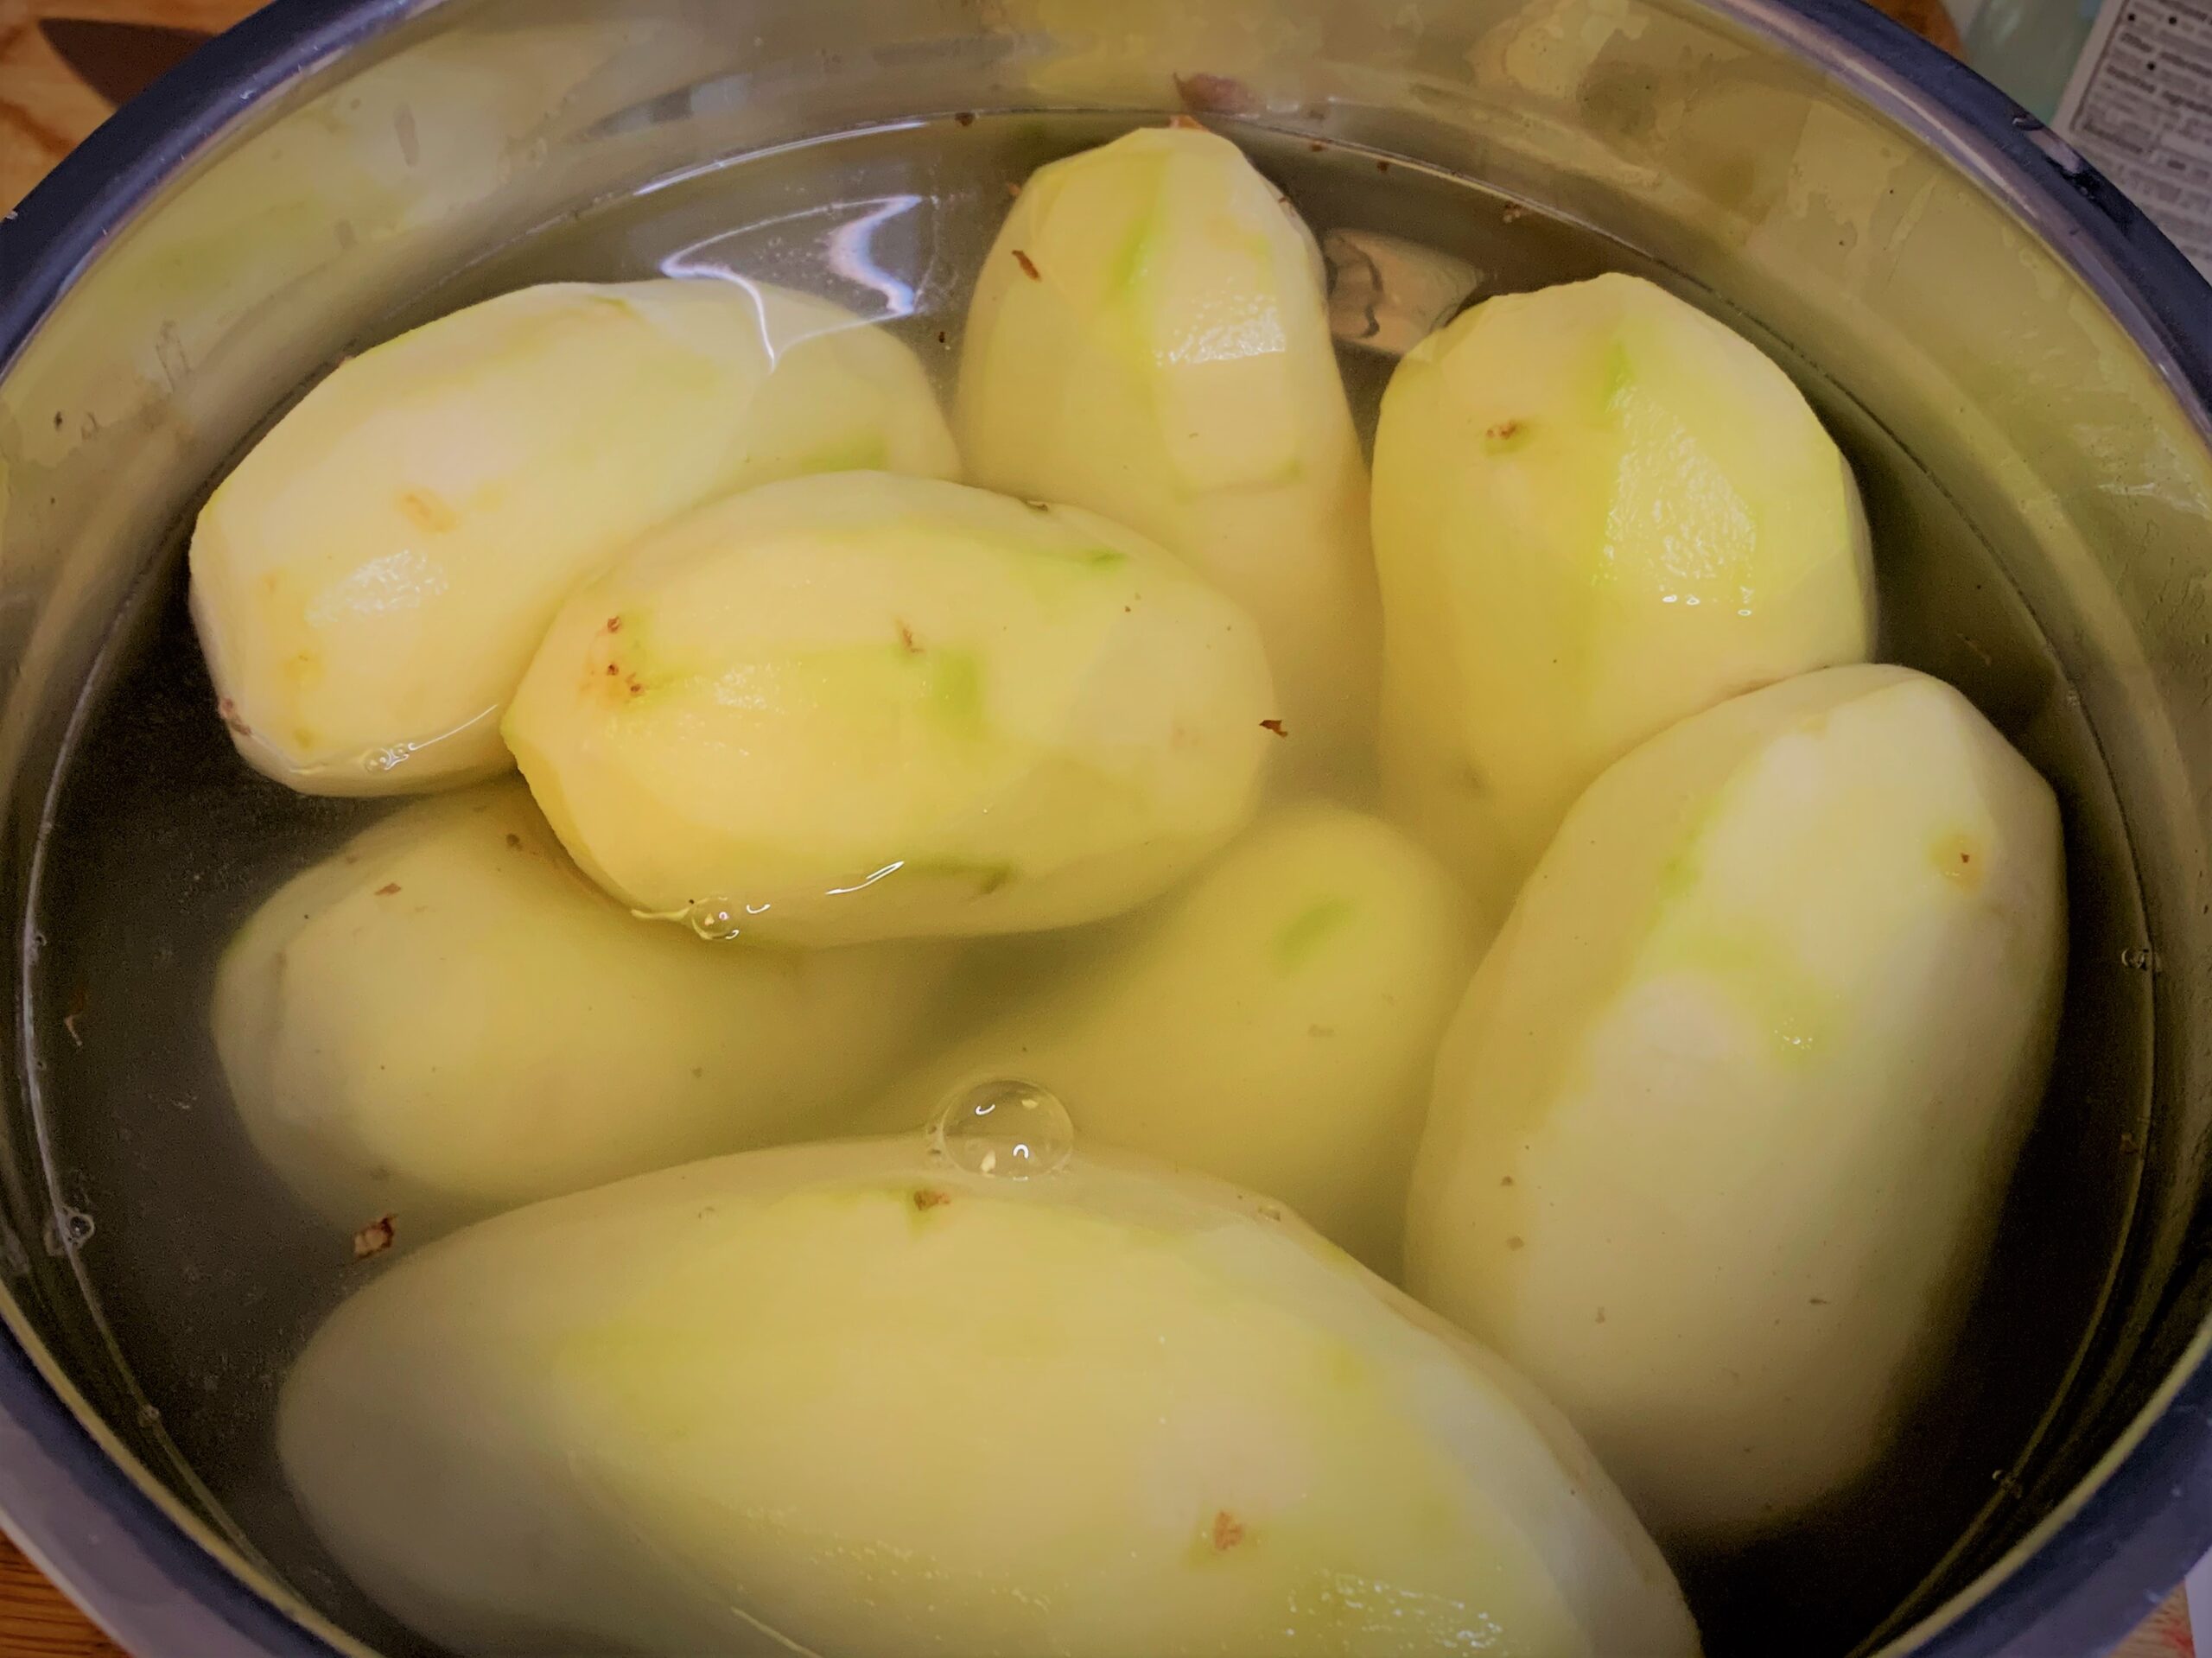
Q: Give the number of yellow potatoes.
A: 8